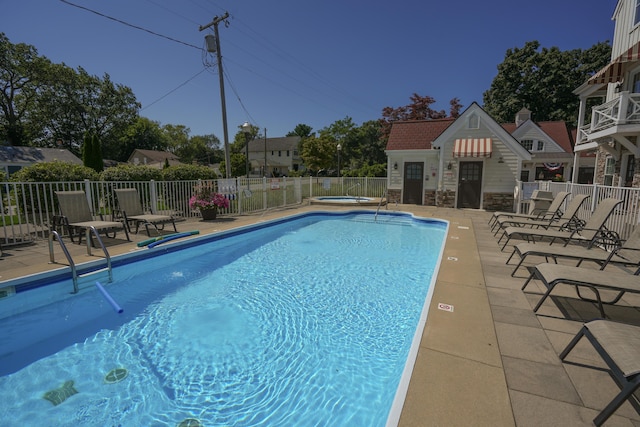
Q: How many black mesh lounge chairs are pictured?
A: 8